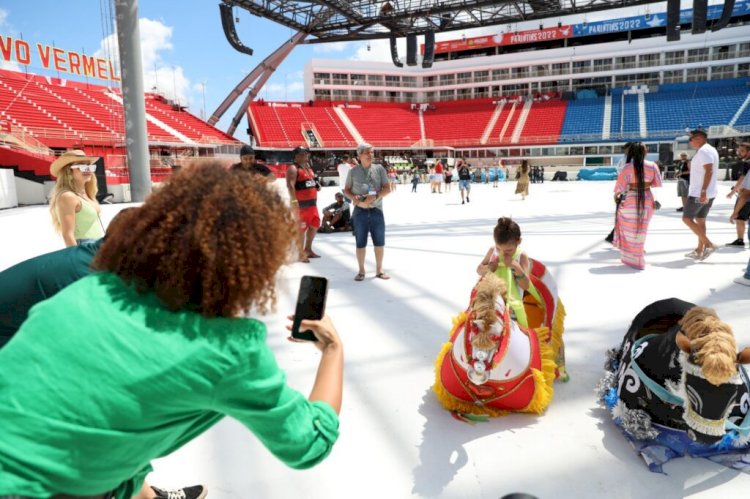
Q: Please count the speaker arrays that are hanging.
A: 7